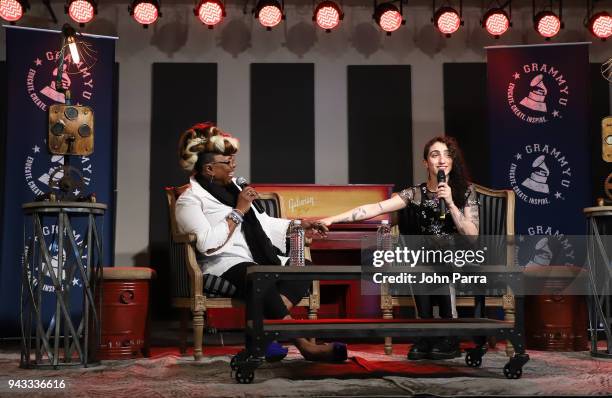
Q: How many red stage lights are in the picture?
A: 11